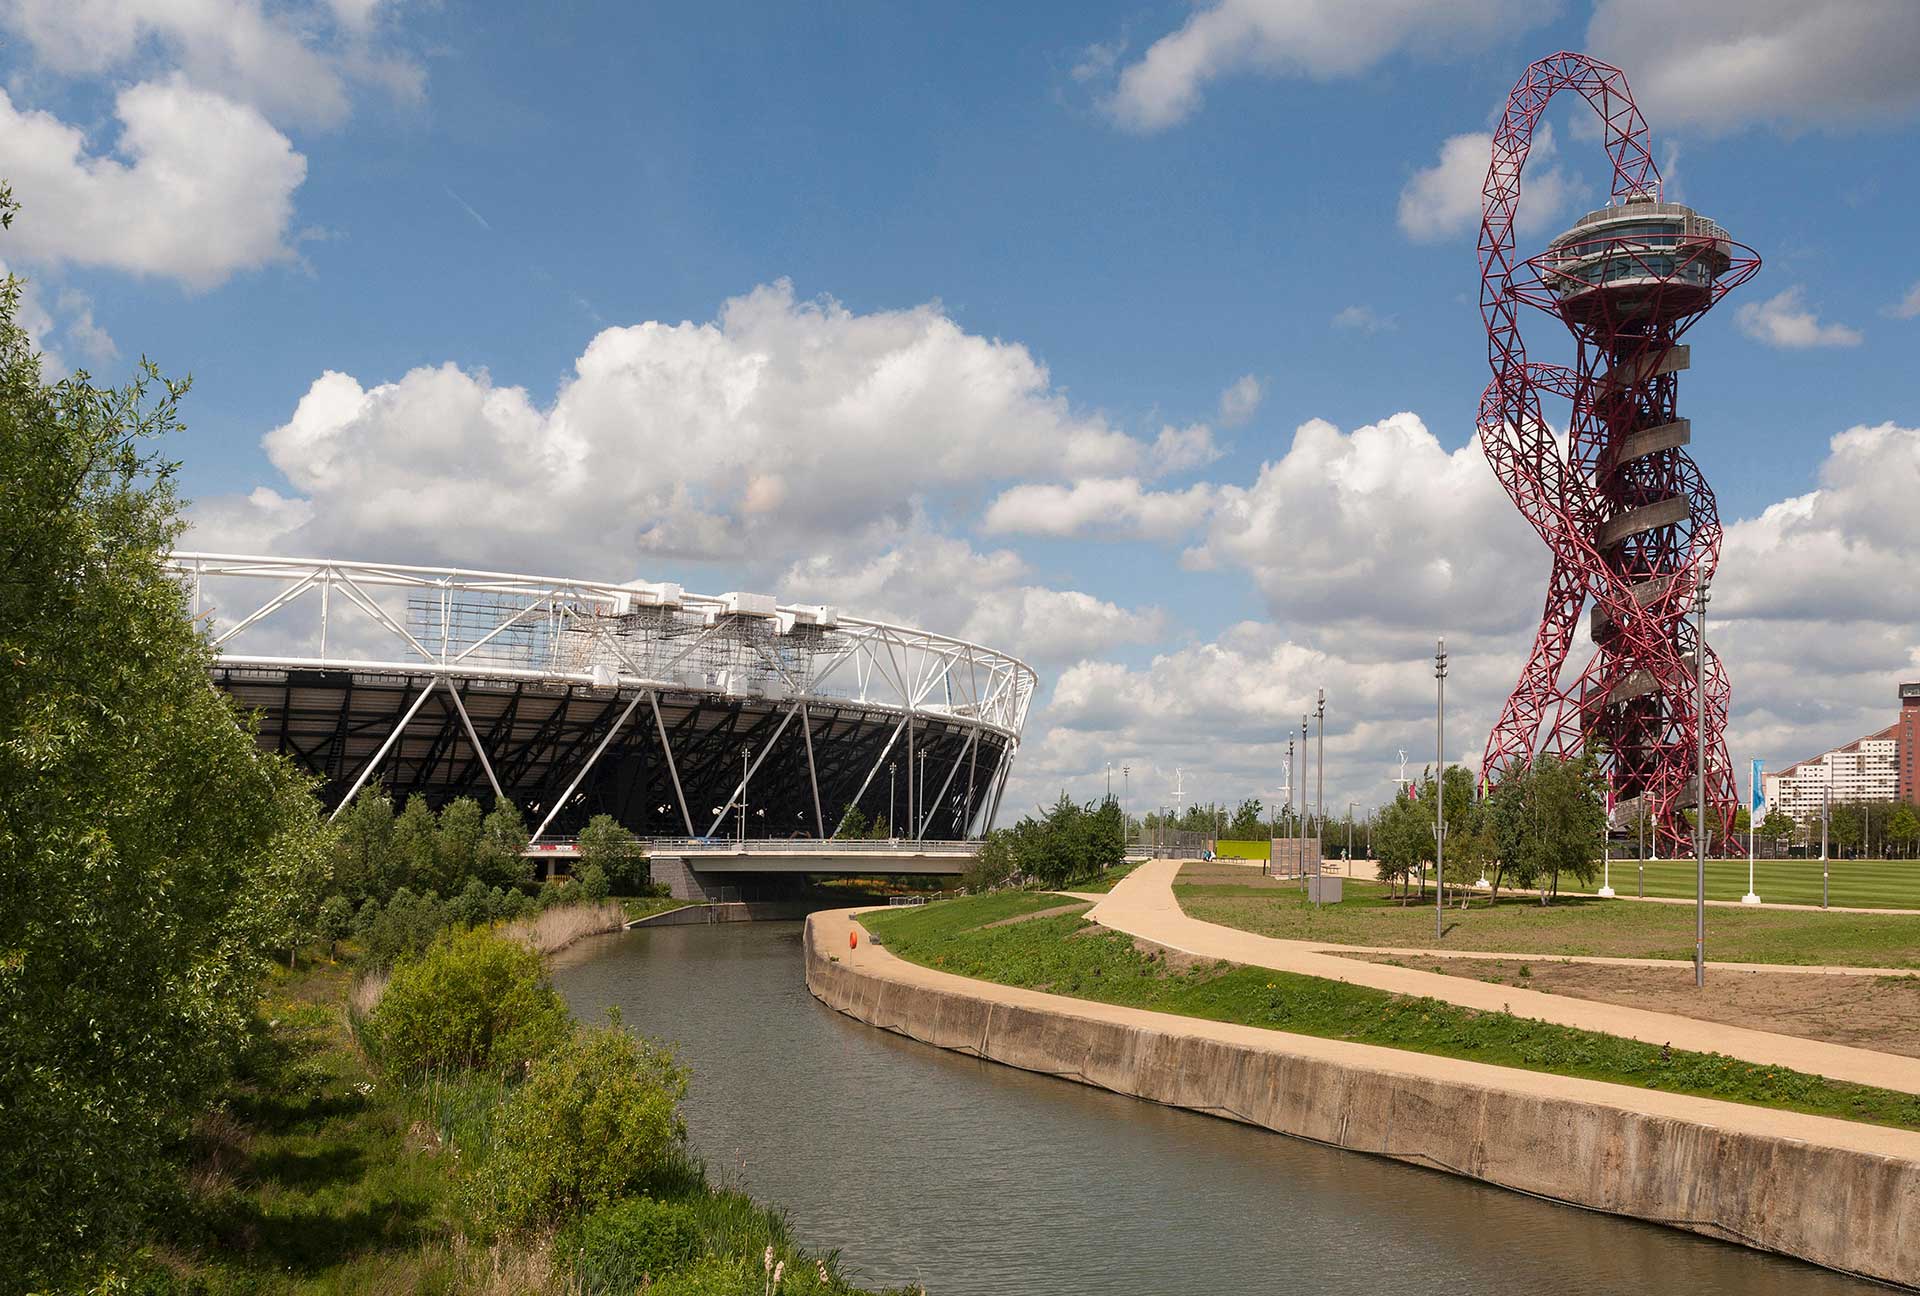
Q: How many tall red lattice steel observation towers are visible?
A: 1